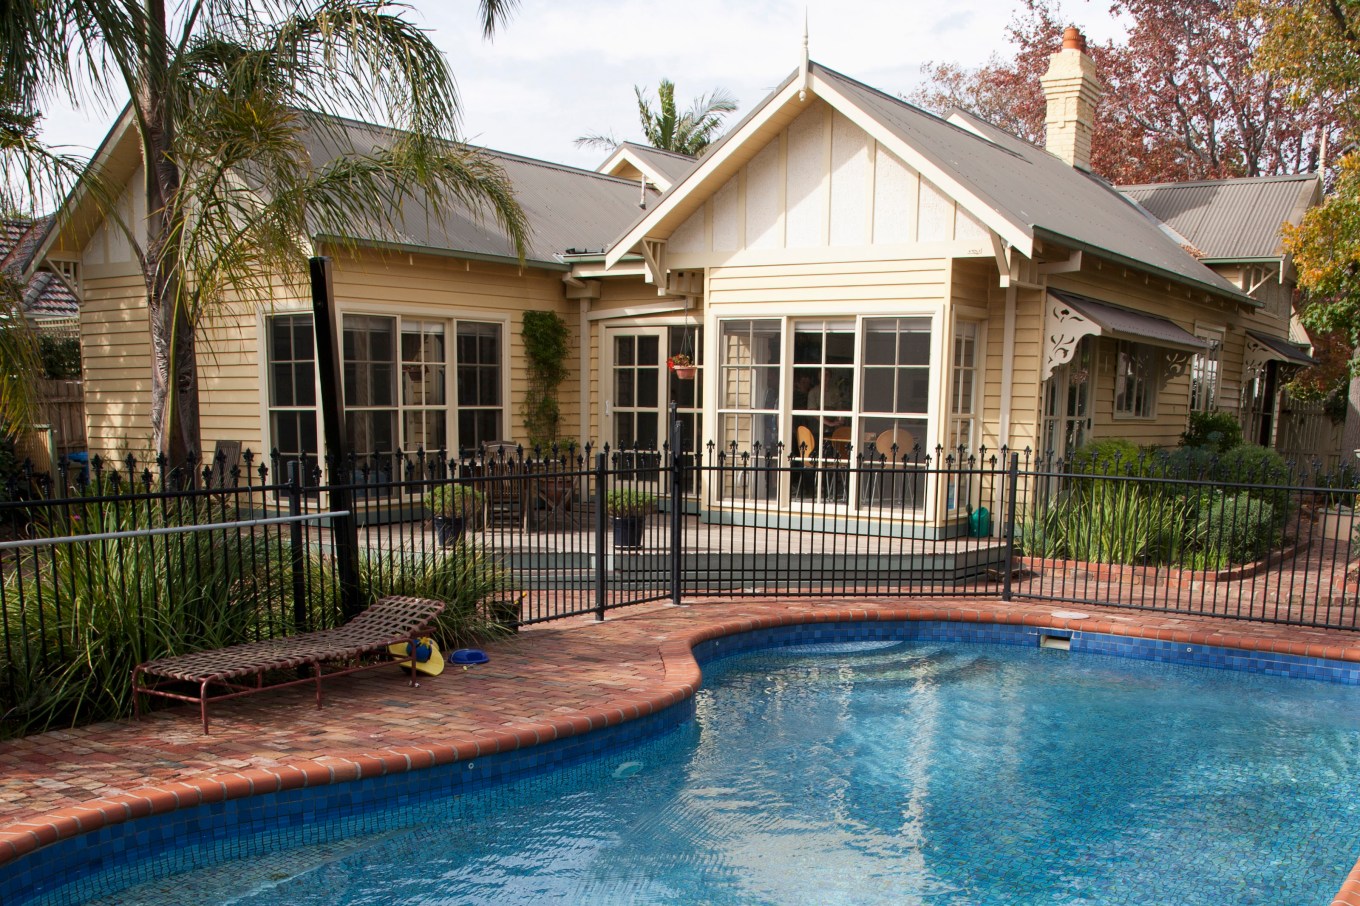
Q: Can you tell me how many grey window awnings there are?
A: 2